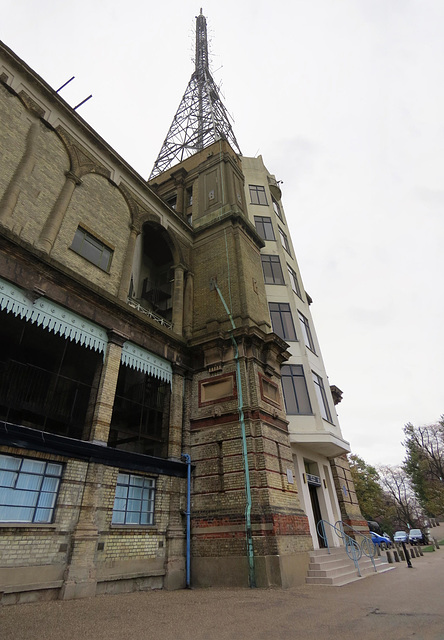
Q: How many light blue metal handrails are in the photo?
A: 2